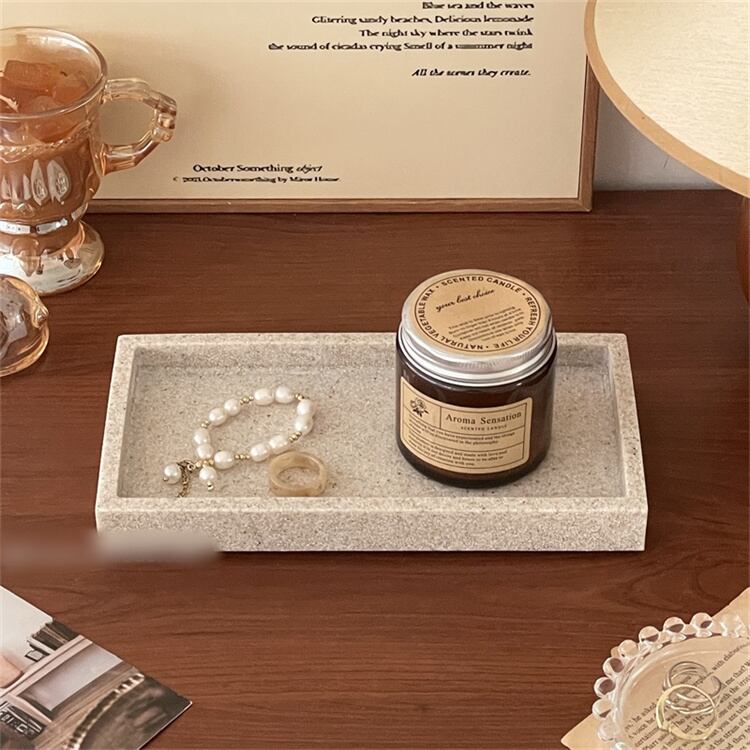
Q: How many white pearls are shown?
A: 13